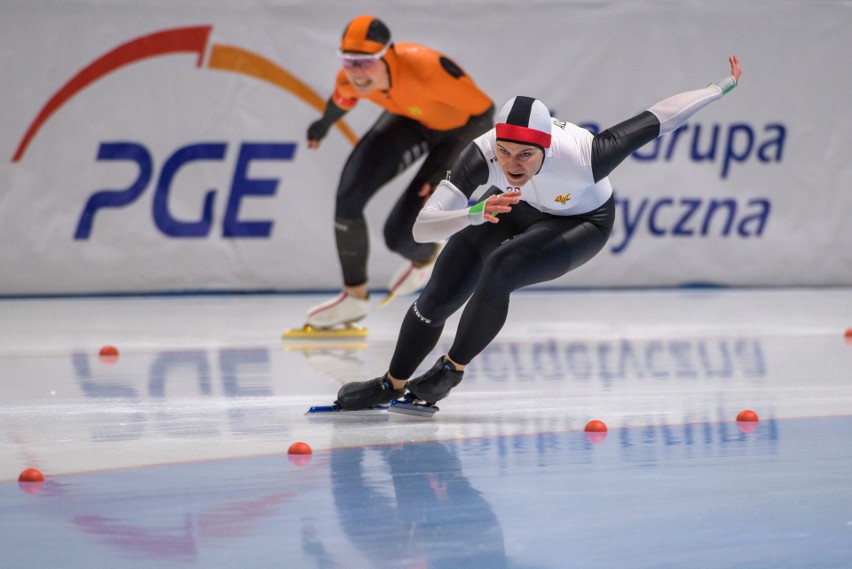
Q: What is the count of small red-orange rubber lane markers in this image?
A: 6